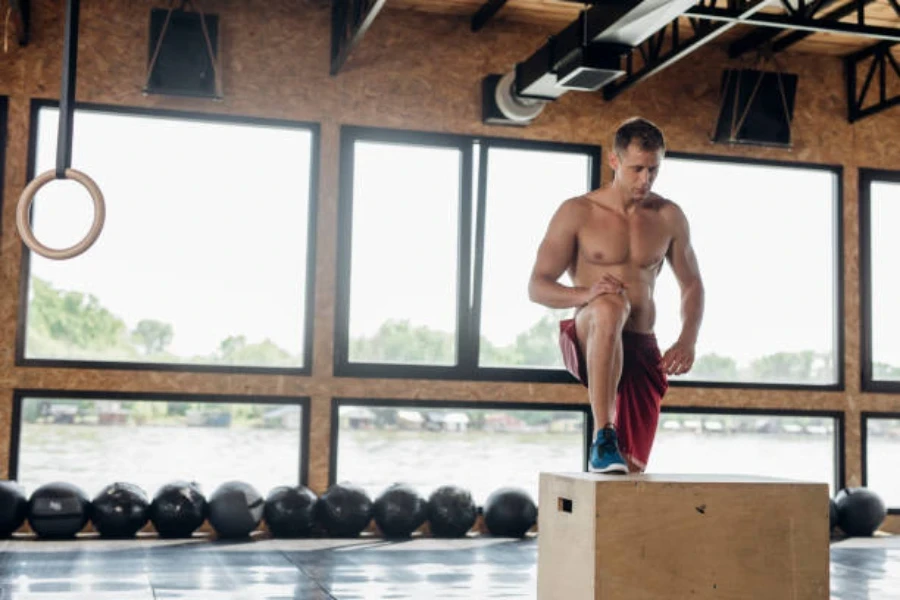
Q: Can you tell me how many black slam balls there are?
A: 12